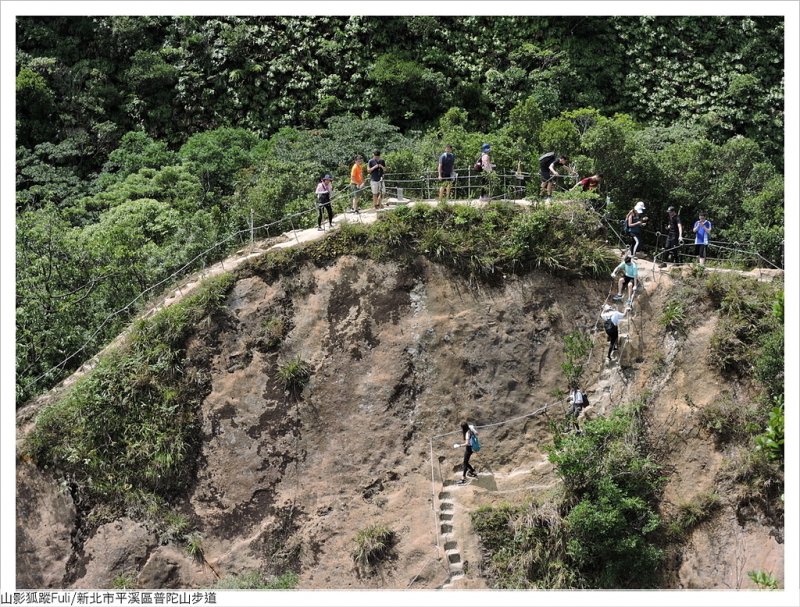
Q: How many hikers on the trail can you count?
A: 14